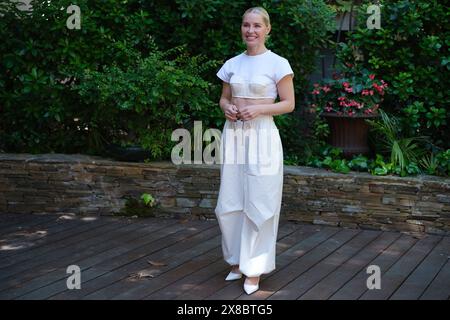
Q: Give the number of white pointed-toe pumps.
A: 2